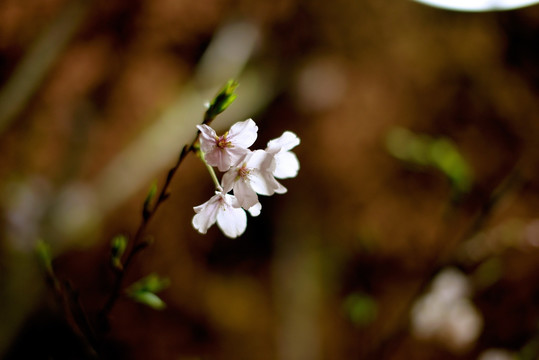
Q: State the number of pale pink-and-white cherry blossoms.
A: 4